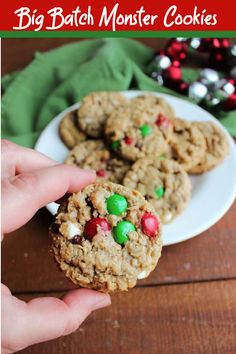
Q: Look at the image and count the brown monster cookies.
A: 9